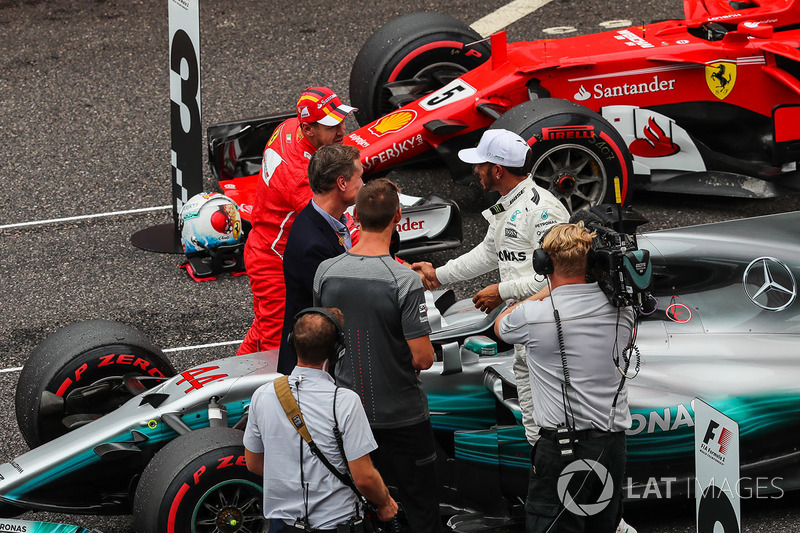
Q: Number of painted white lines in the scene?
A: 3